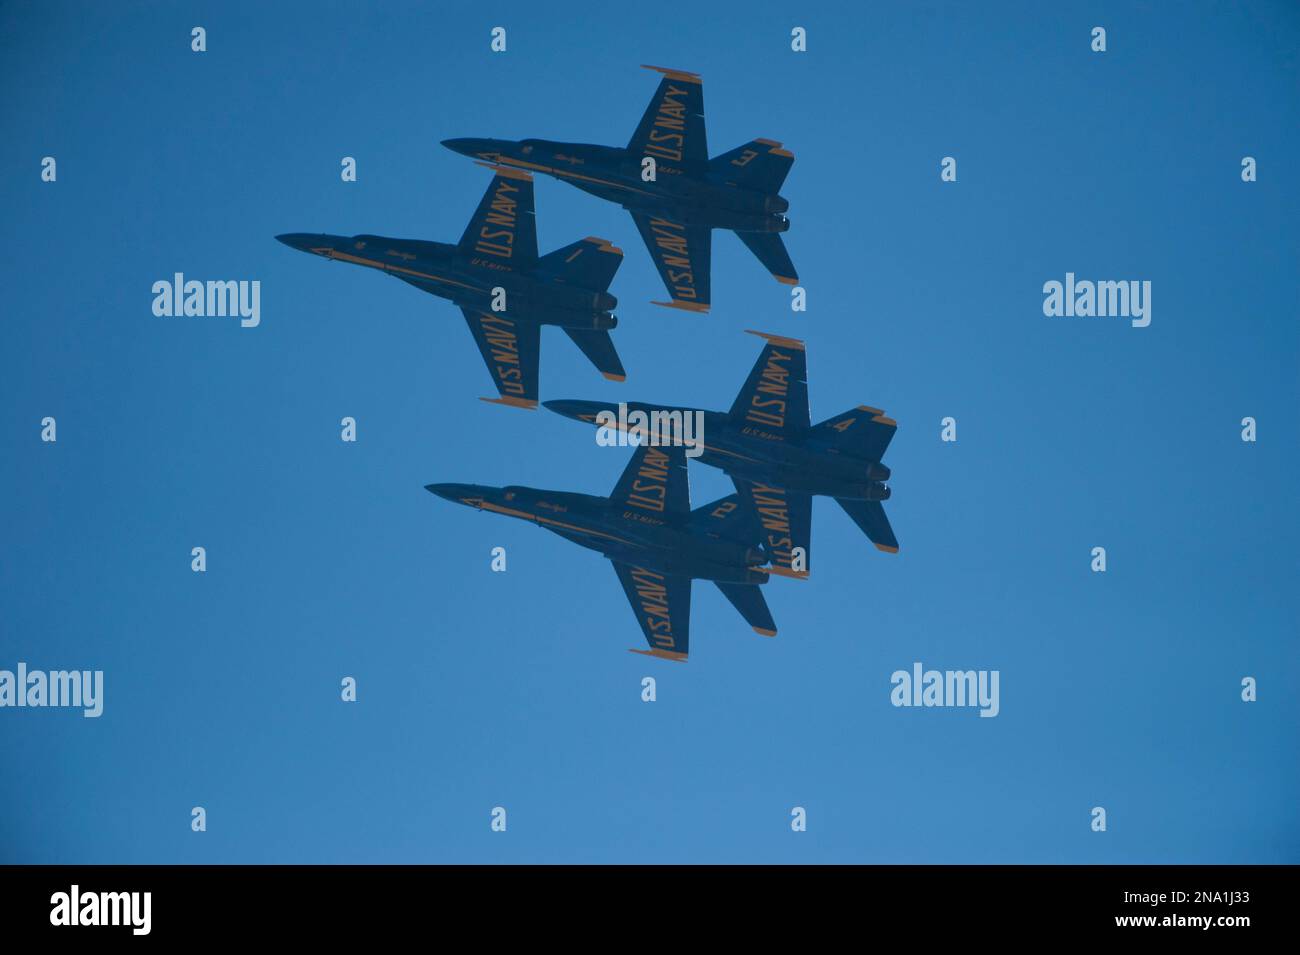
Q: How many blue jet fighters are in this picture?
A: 4